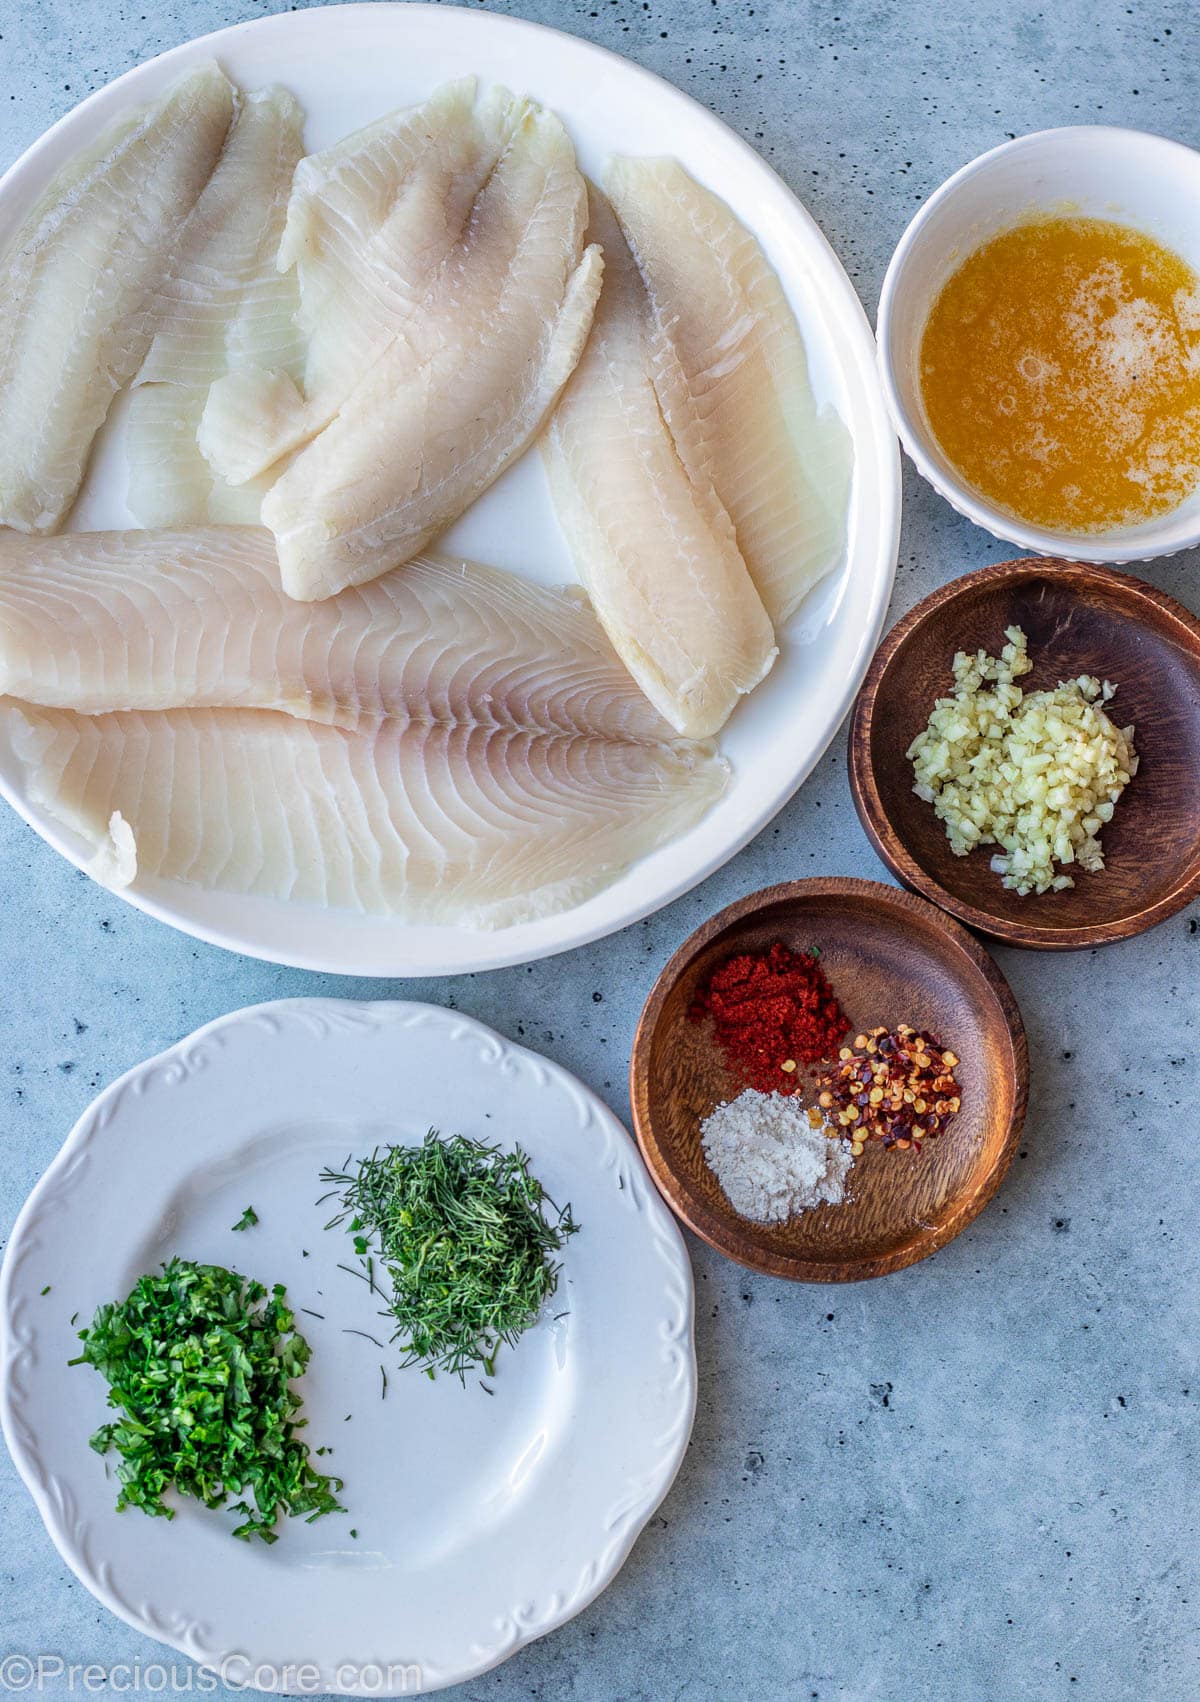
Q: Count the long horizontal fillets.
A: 1